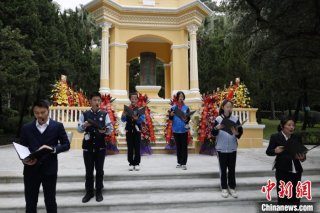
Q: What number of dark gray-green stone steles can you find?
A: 1